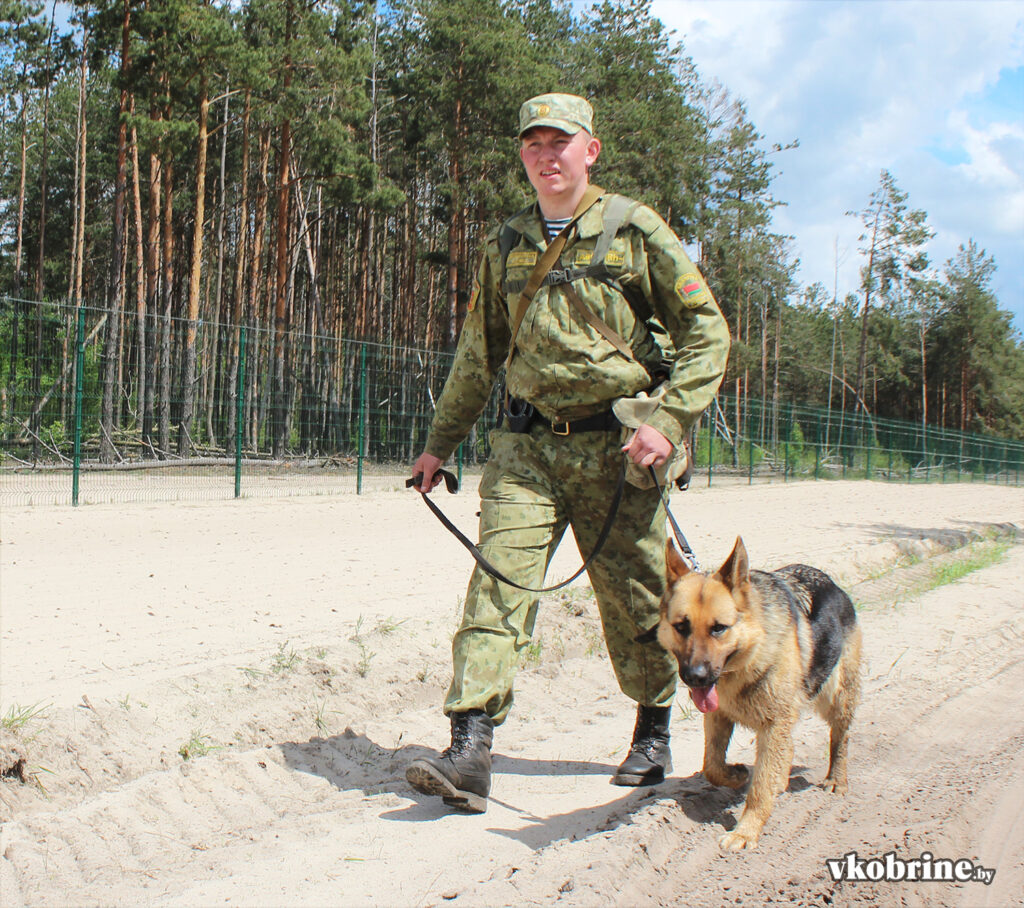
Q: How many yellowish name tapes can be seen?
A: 2